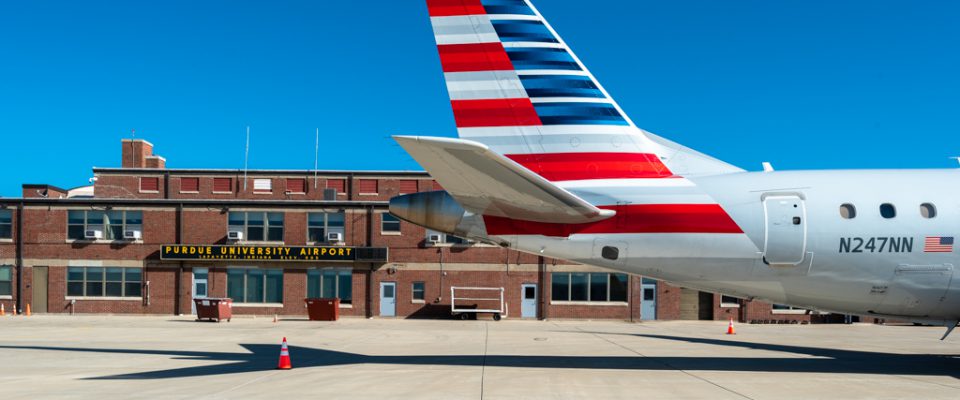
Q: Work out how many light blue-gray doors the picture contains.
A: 4